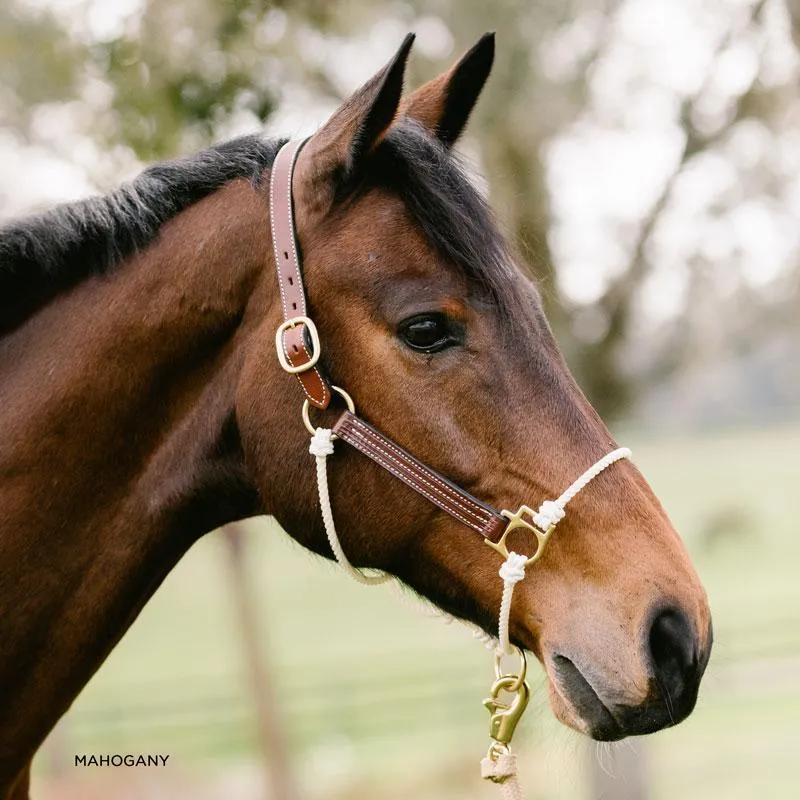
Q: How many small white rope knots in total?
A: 3